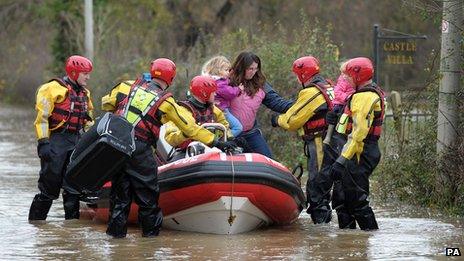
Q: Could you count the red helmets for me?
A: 5